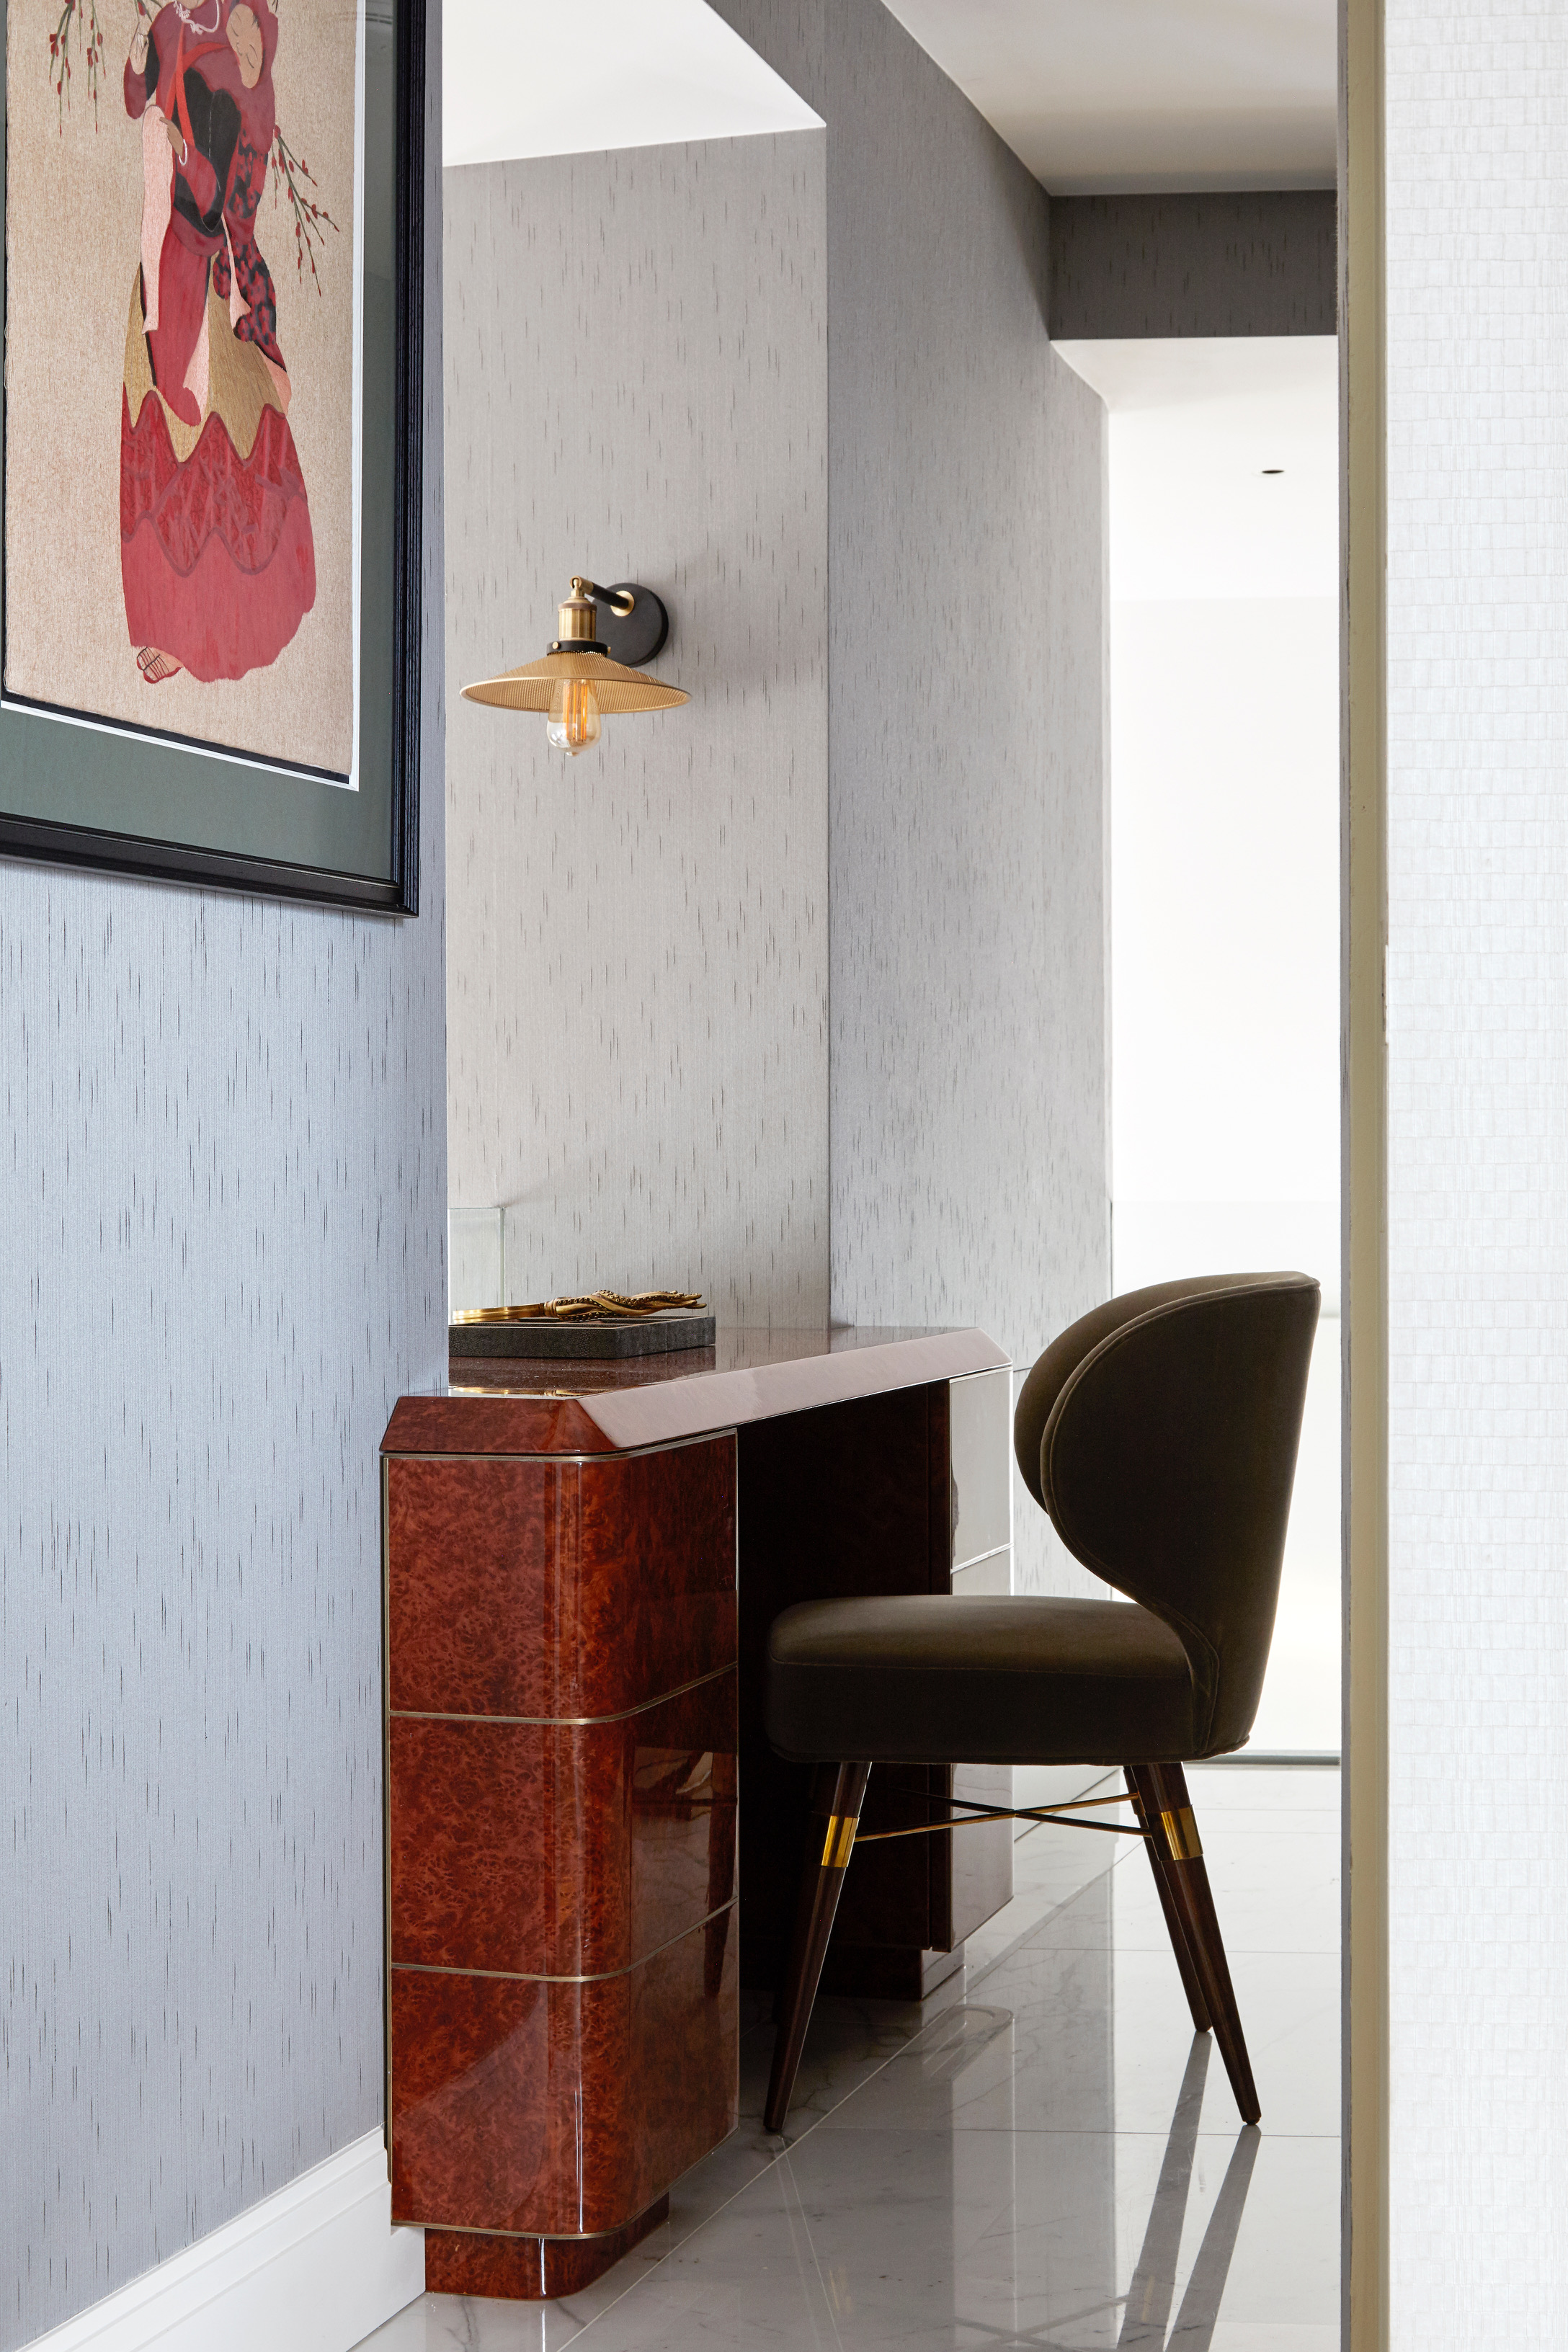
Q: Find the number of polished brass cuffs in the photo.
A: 2